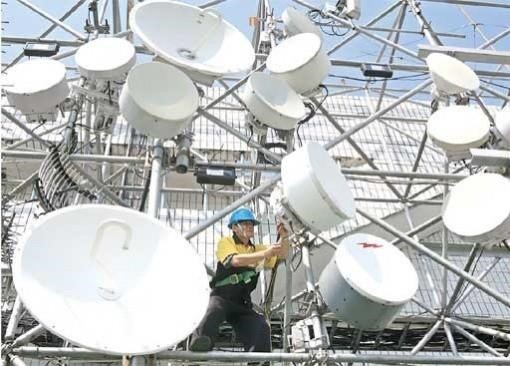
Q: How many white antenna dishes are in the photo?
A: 14